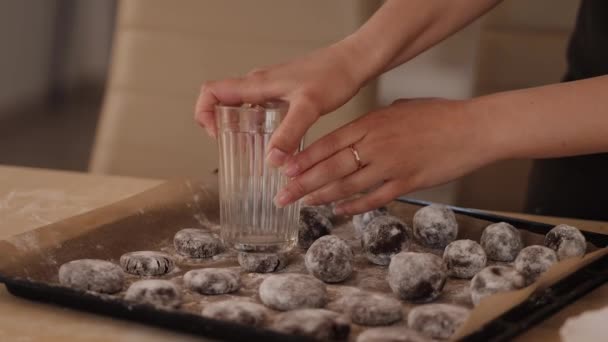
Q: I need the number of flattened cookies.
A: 12